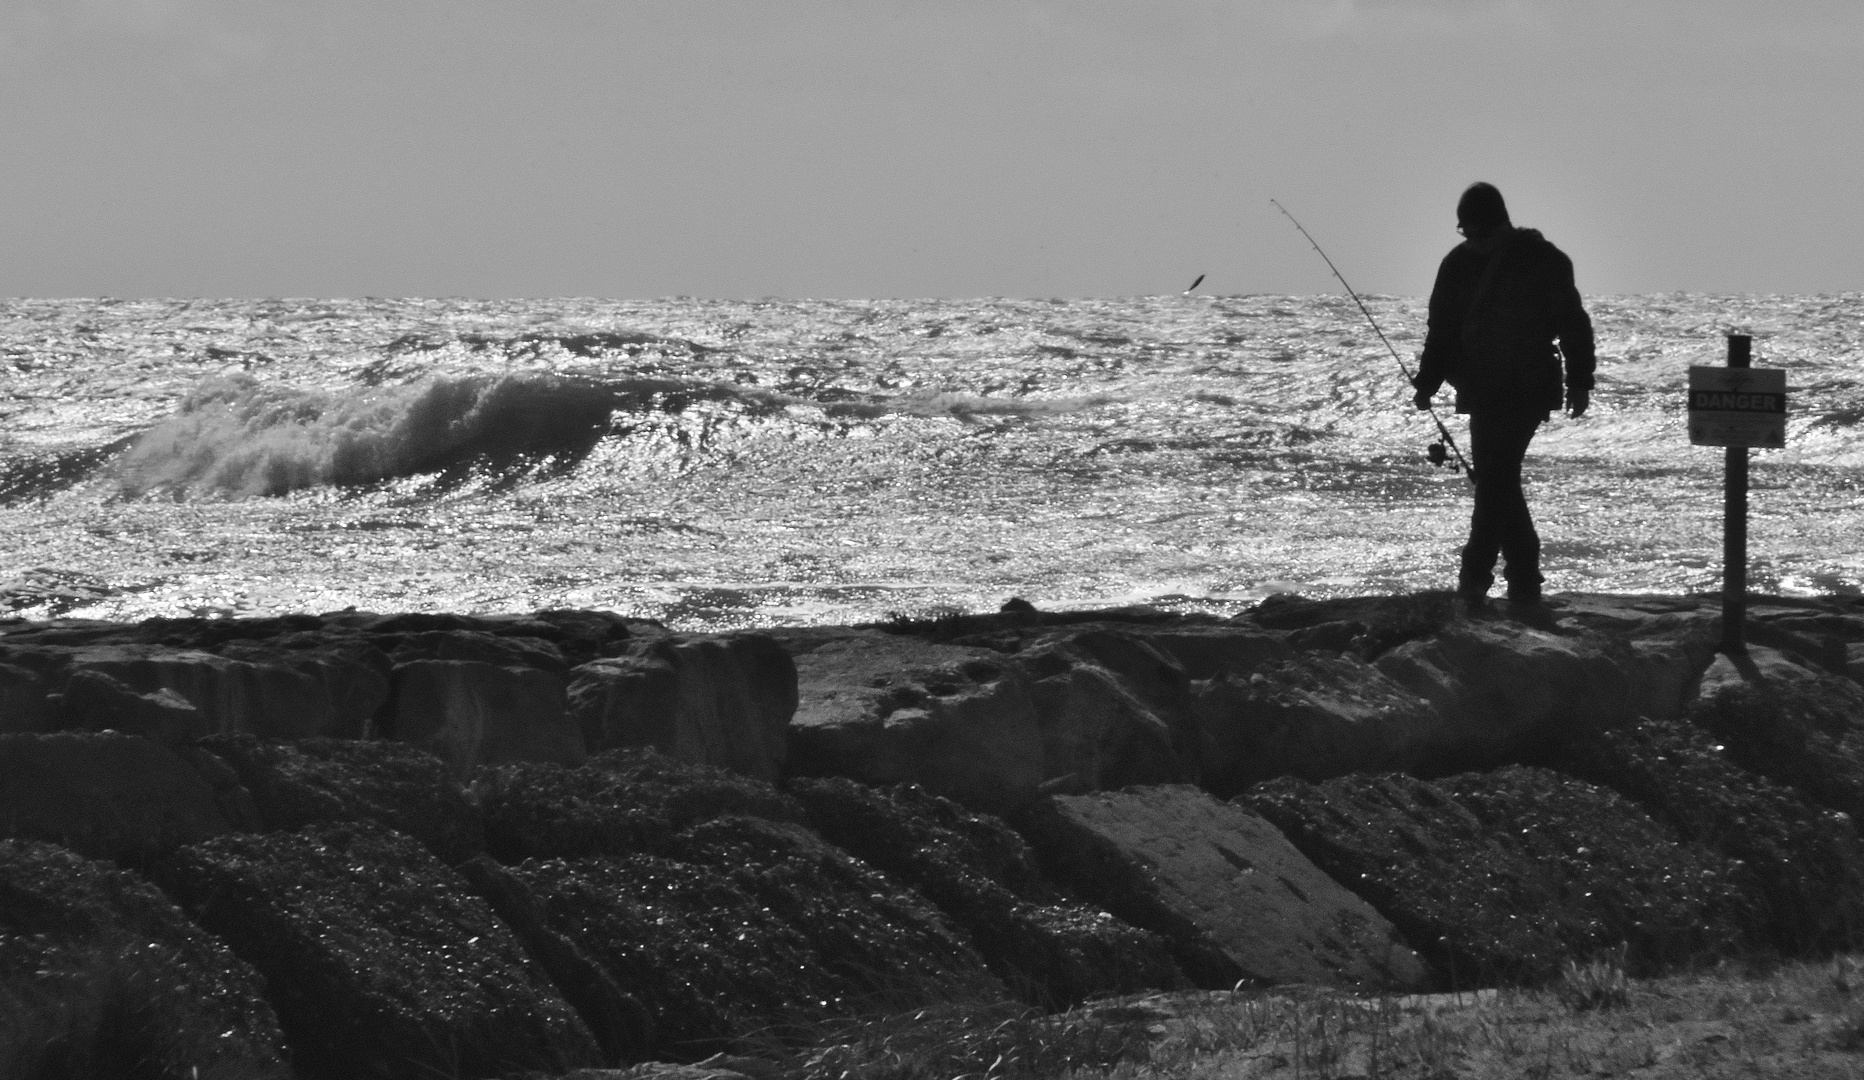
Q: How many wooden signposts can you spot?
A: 1